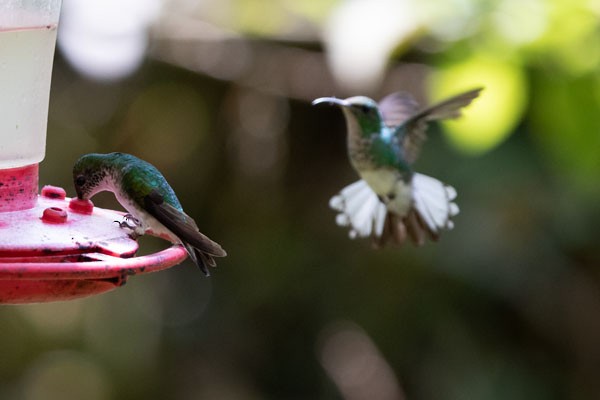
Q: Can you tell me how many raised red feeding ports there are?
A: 3